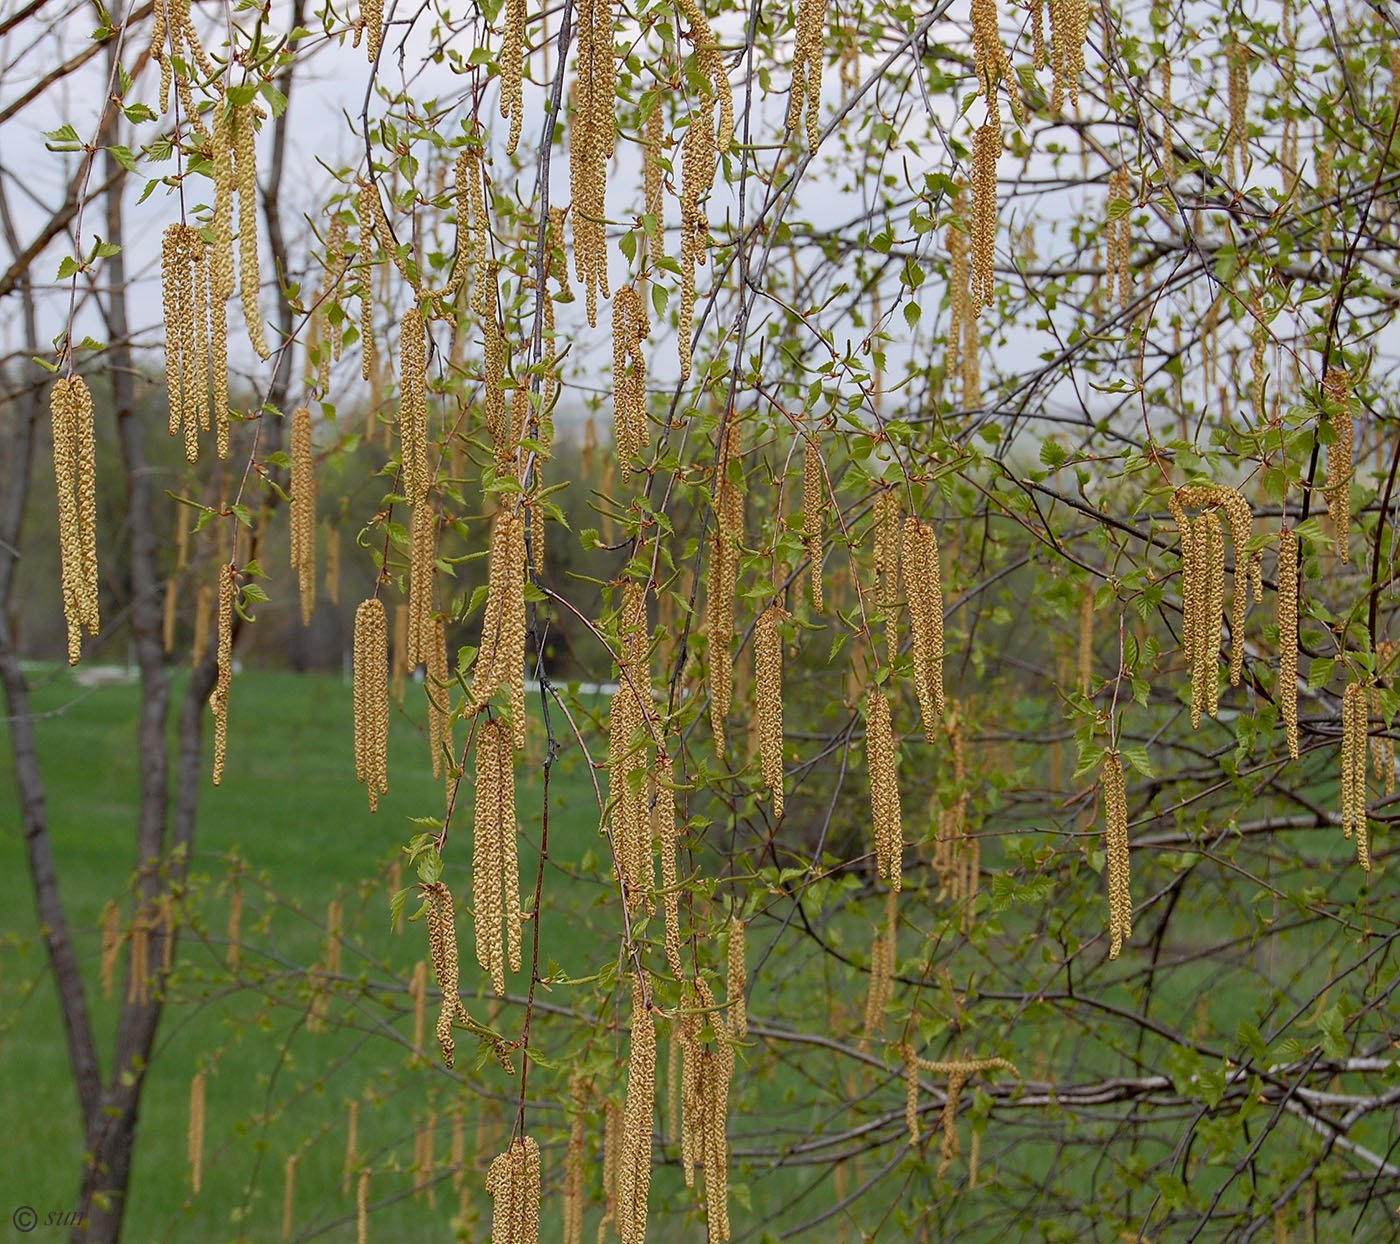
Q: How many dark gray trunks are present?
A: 3